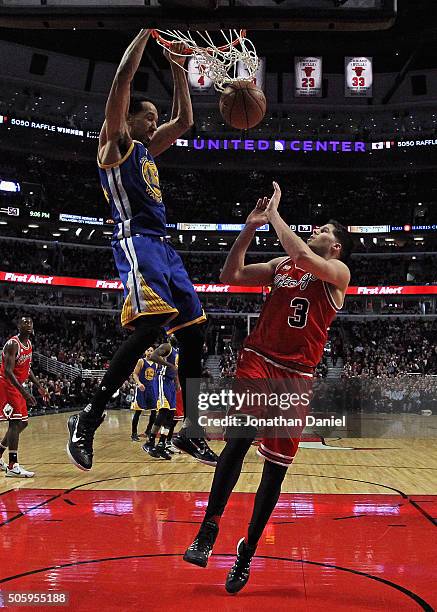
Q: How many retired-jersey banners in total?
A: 4